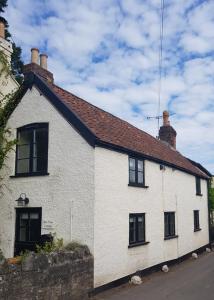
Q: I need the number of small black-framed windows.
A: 5